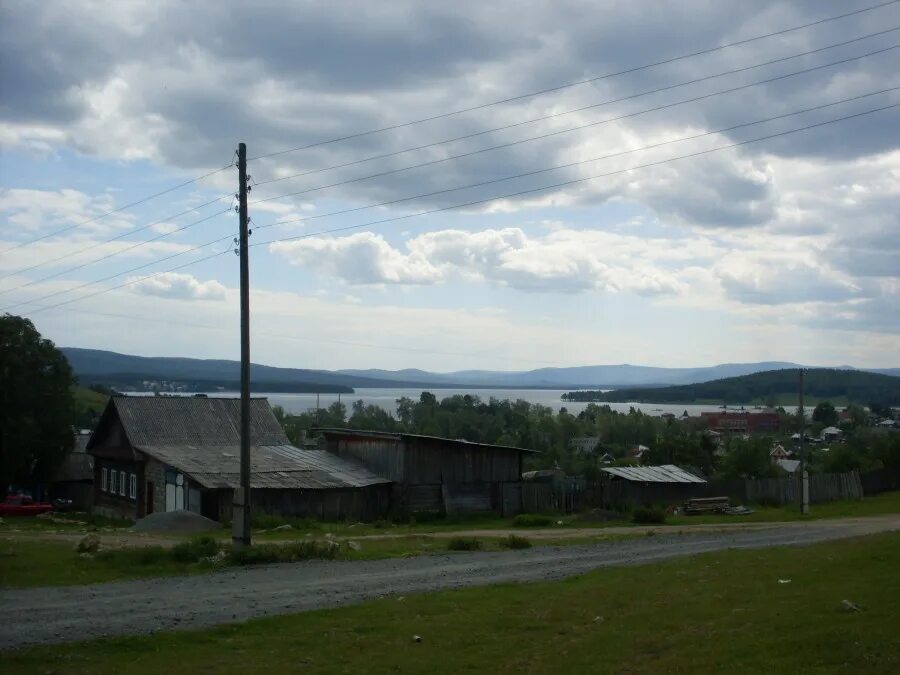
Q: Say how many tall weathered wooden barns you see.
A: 1